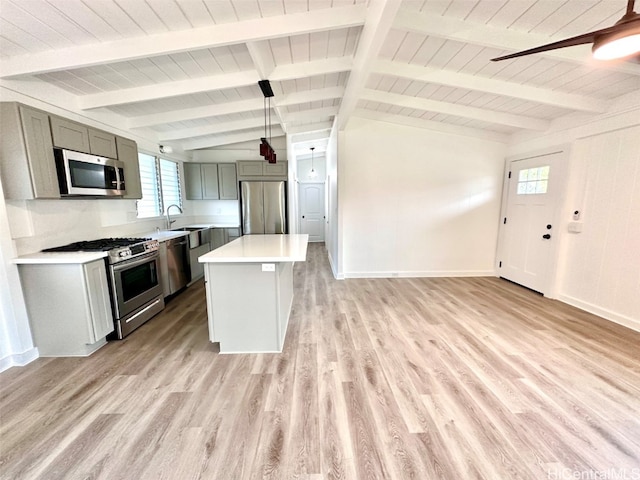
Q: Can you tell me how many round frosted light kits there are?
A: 1